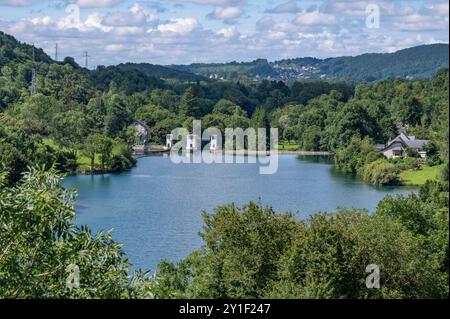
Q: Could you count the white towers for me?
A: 3